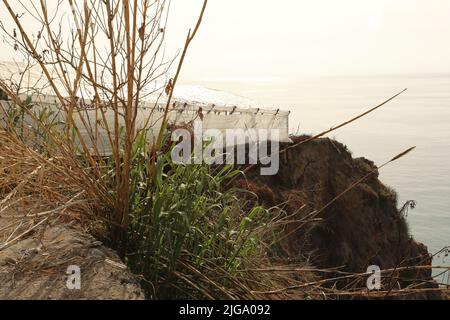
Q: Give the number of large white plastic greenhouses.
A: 1